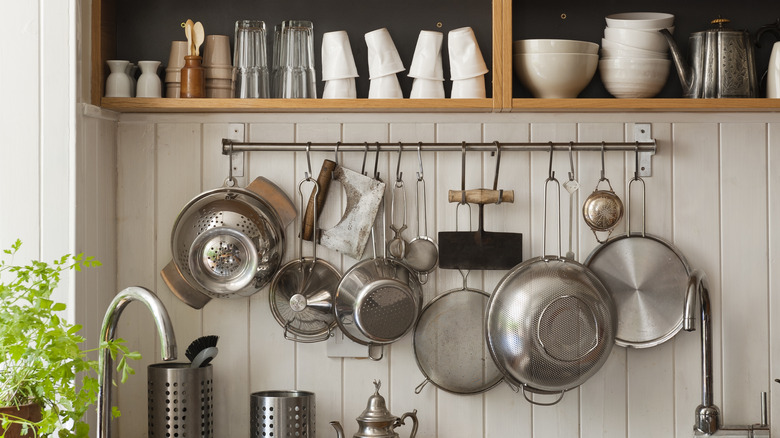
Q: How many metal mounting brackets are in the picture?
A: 2